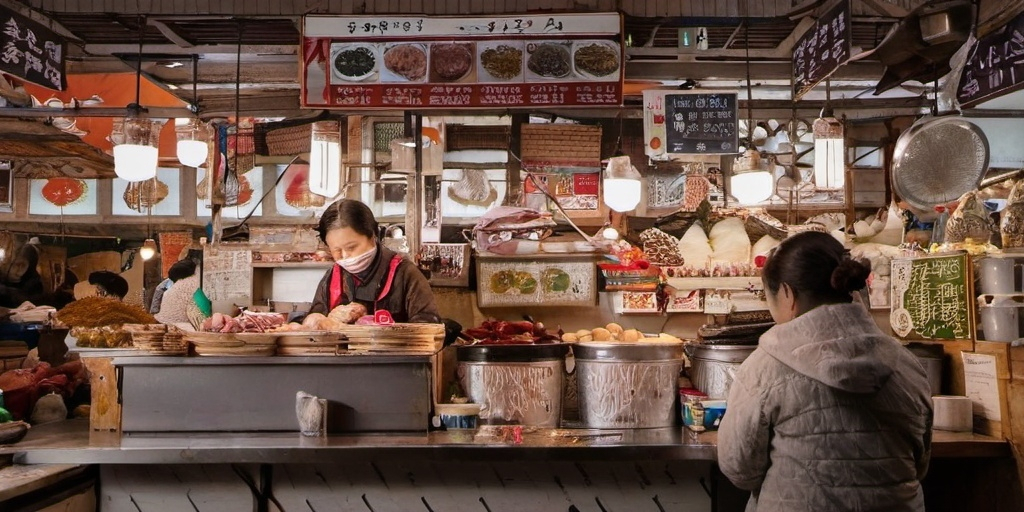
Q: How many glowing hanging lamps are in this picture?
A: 7